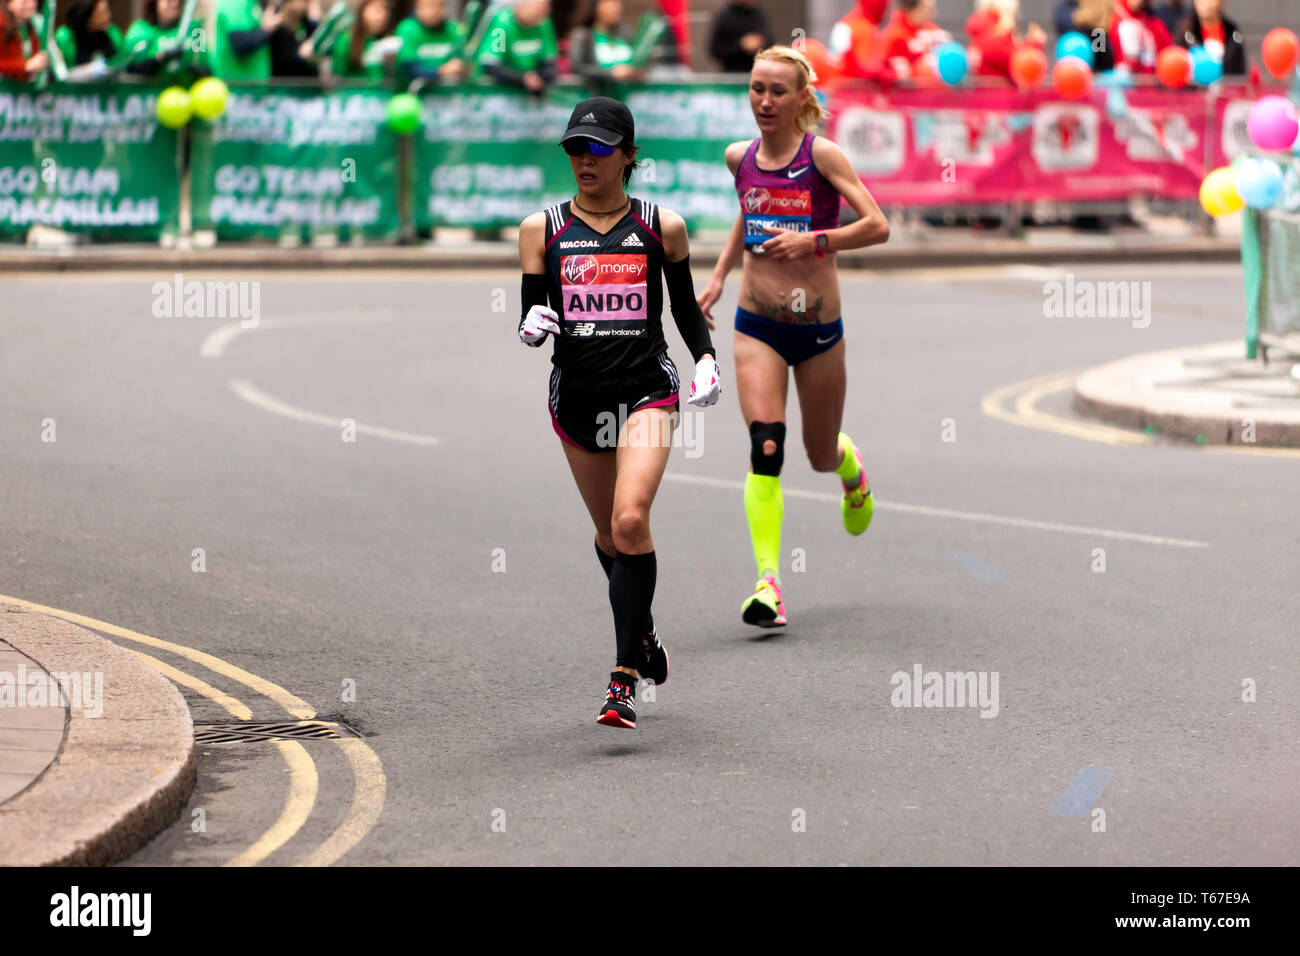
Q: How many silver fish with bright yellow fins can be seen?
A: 0